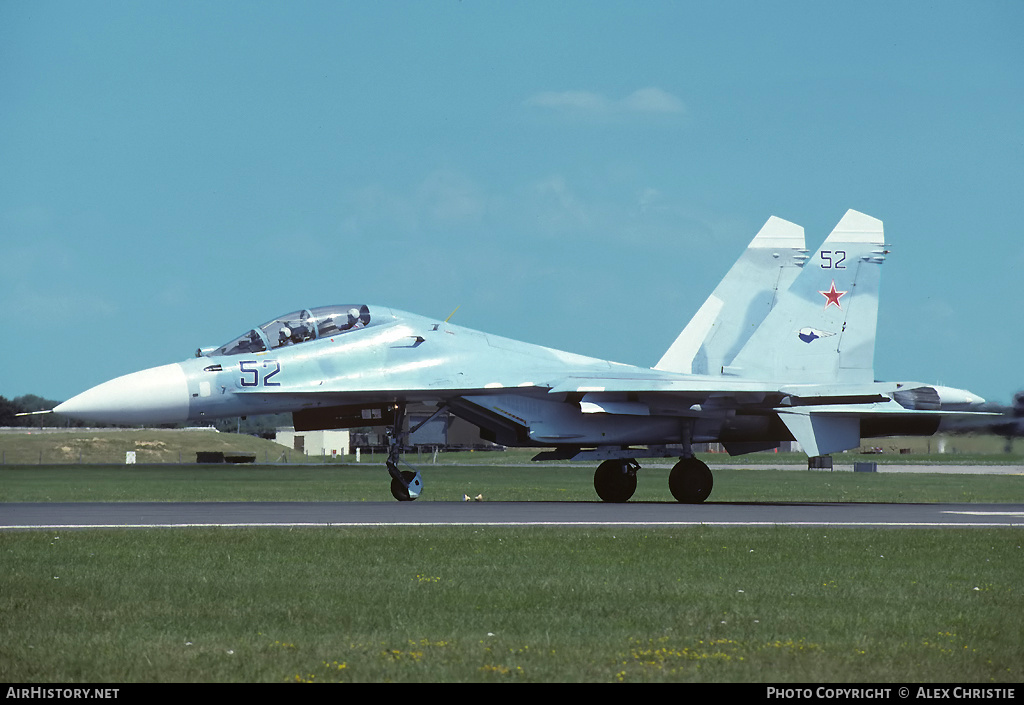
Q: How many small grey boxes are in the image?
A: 2